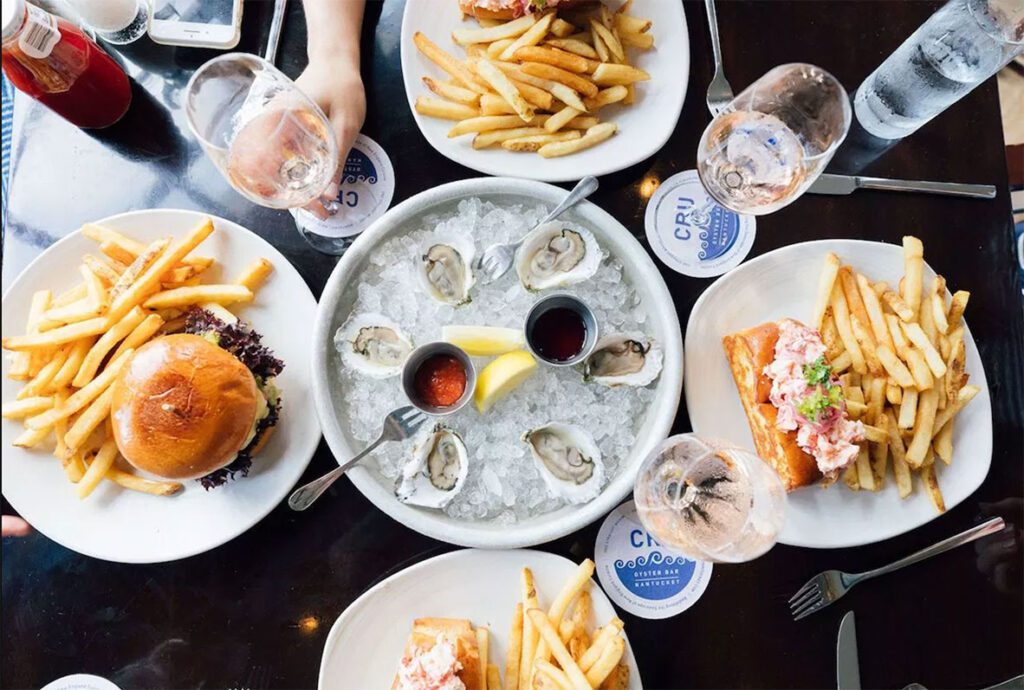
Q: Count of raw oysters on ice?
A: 6